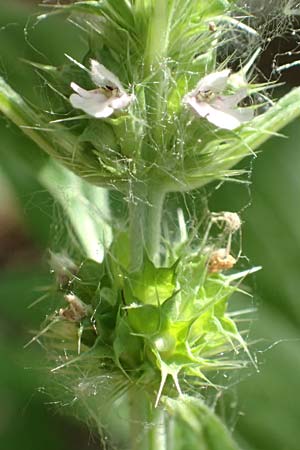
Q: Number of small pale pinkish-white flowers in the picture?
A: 2